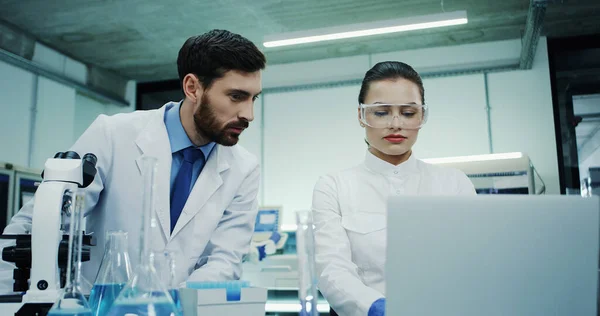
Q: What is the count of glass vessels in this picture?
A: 5